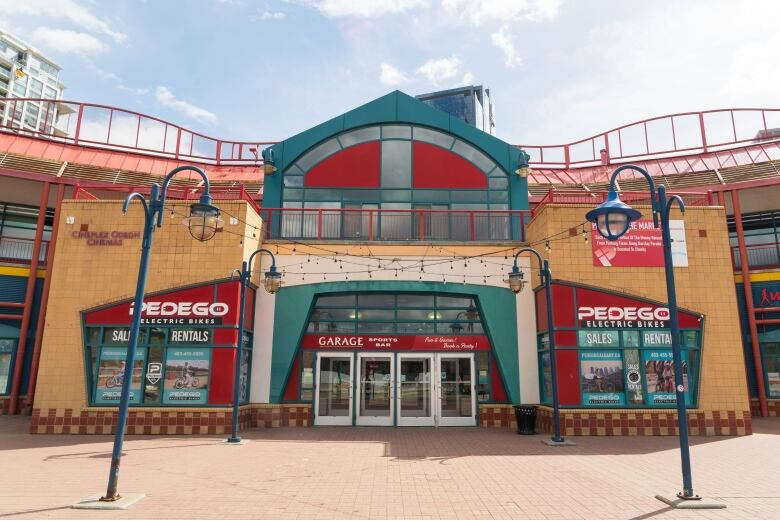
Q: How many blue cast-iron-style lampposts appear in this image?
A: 4